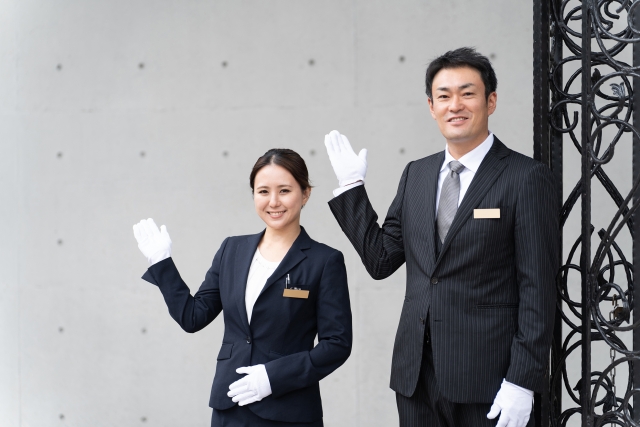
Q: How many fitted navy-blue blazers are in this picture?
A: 1